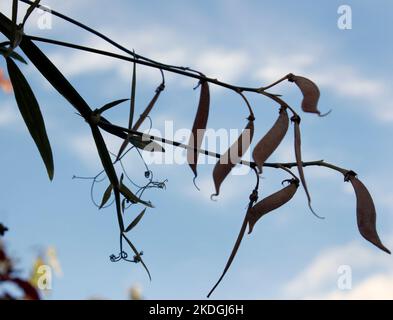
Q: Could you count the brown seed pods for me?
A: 9